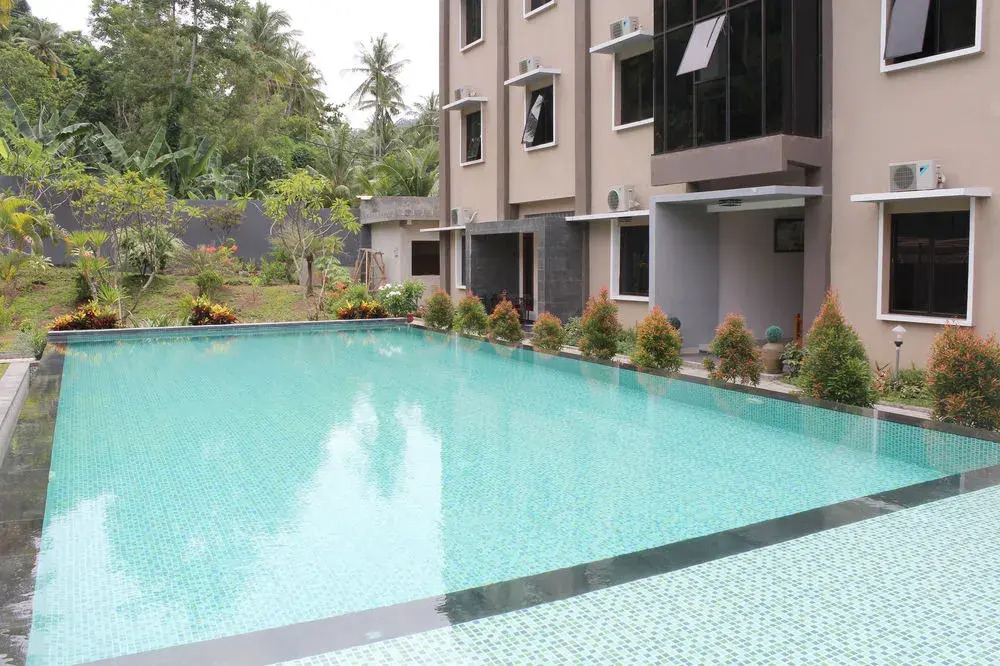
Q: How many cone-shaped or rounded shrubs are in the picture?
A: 9